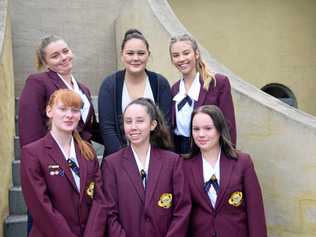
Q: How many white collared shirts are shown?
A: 5